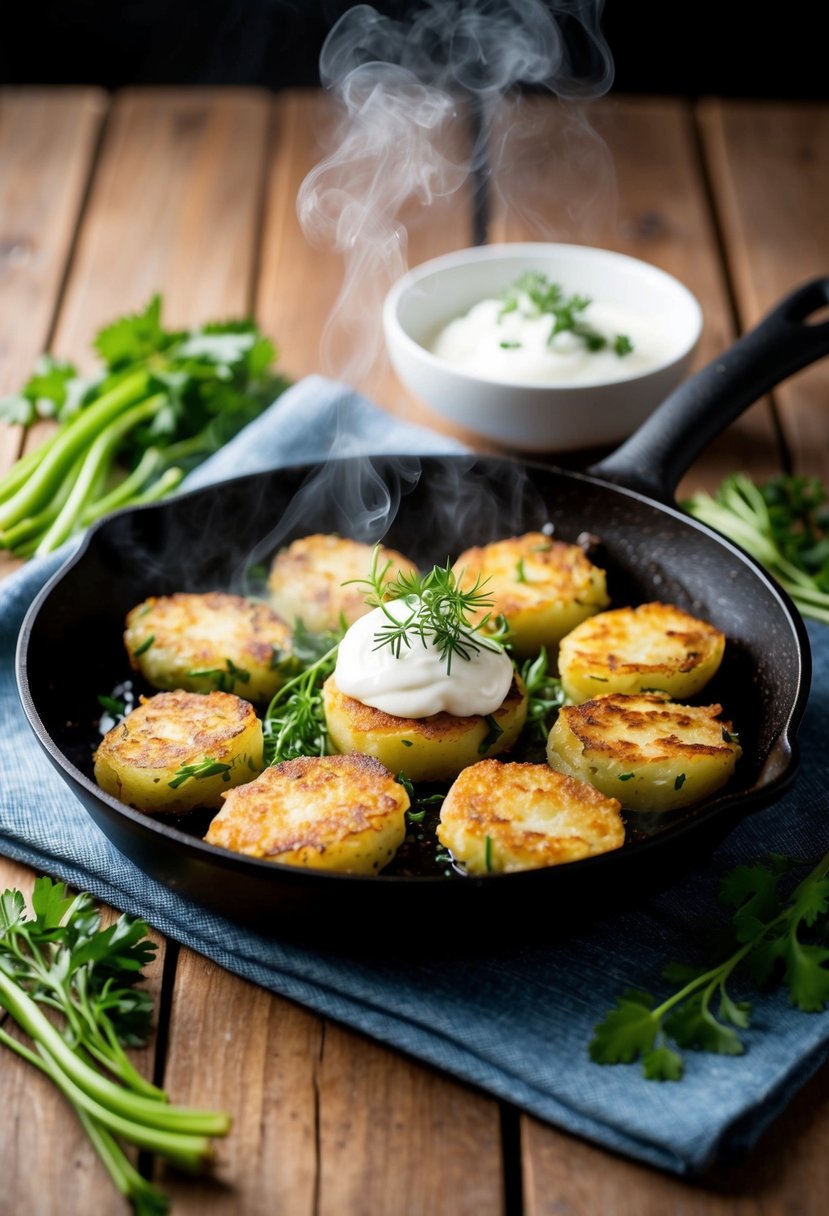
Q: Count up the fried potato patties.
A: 9